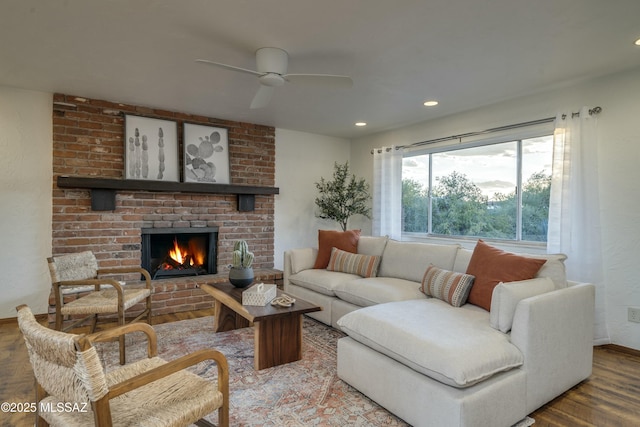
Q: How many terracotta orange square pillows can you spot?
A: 2